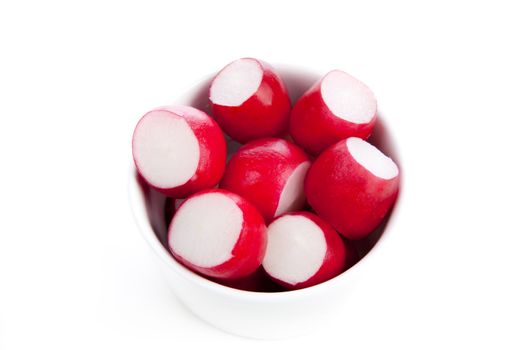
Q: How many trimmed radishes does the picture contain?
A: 7